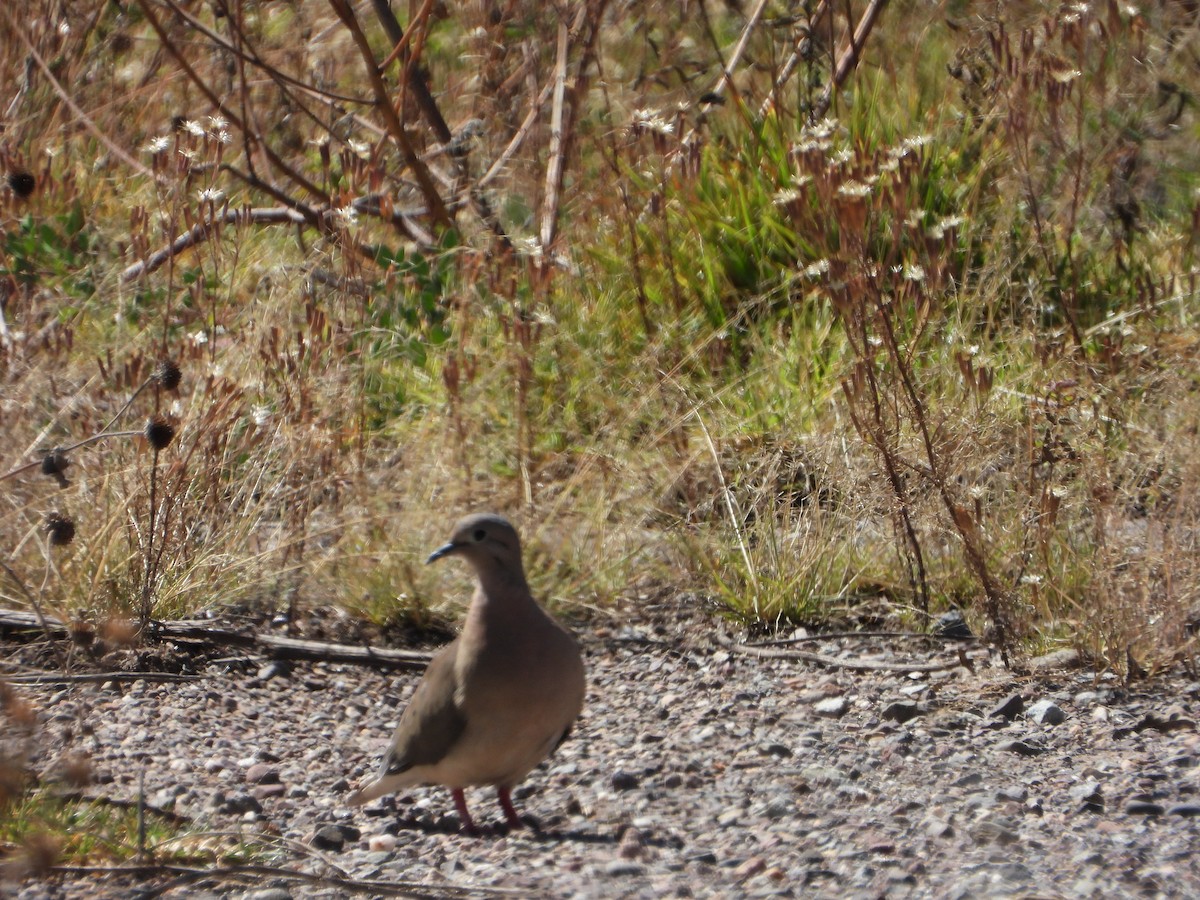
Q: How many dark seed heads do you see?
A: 5